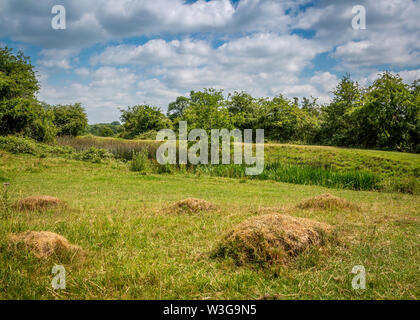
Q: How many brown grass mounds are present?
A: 5